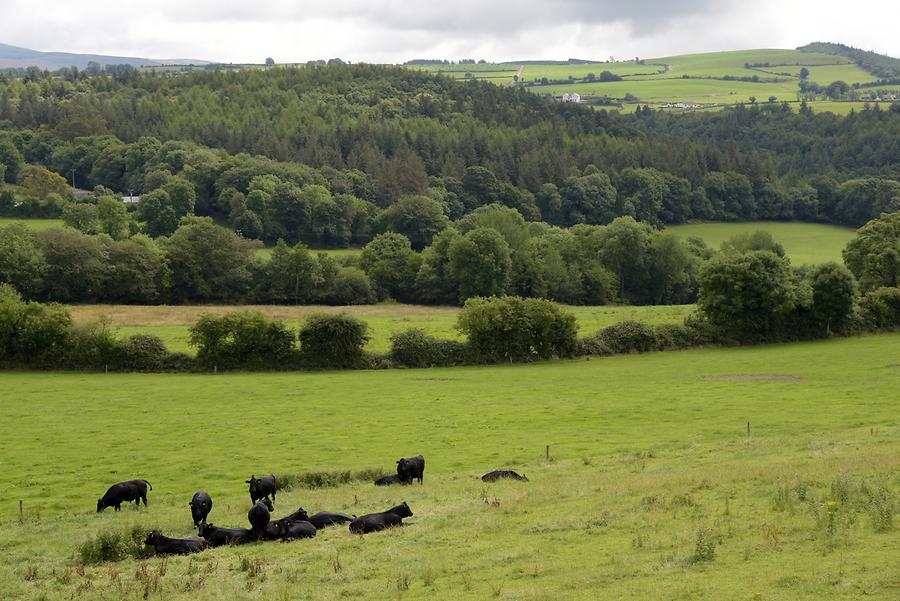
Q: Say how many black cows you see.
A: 13